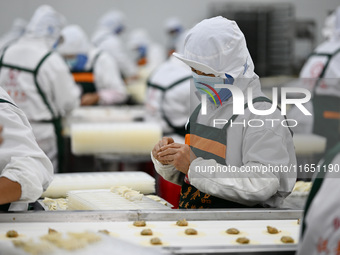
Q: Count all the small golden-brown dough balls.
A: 12